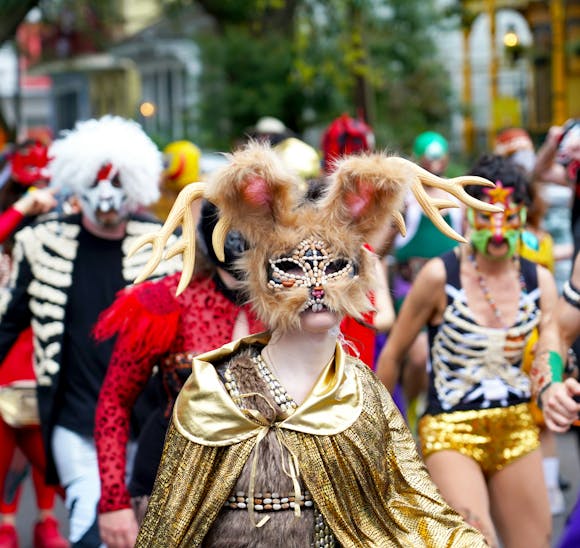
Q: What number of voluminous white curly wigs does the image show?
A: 1